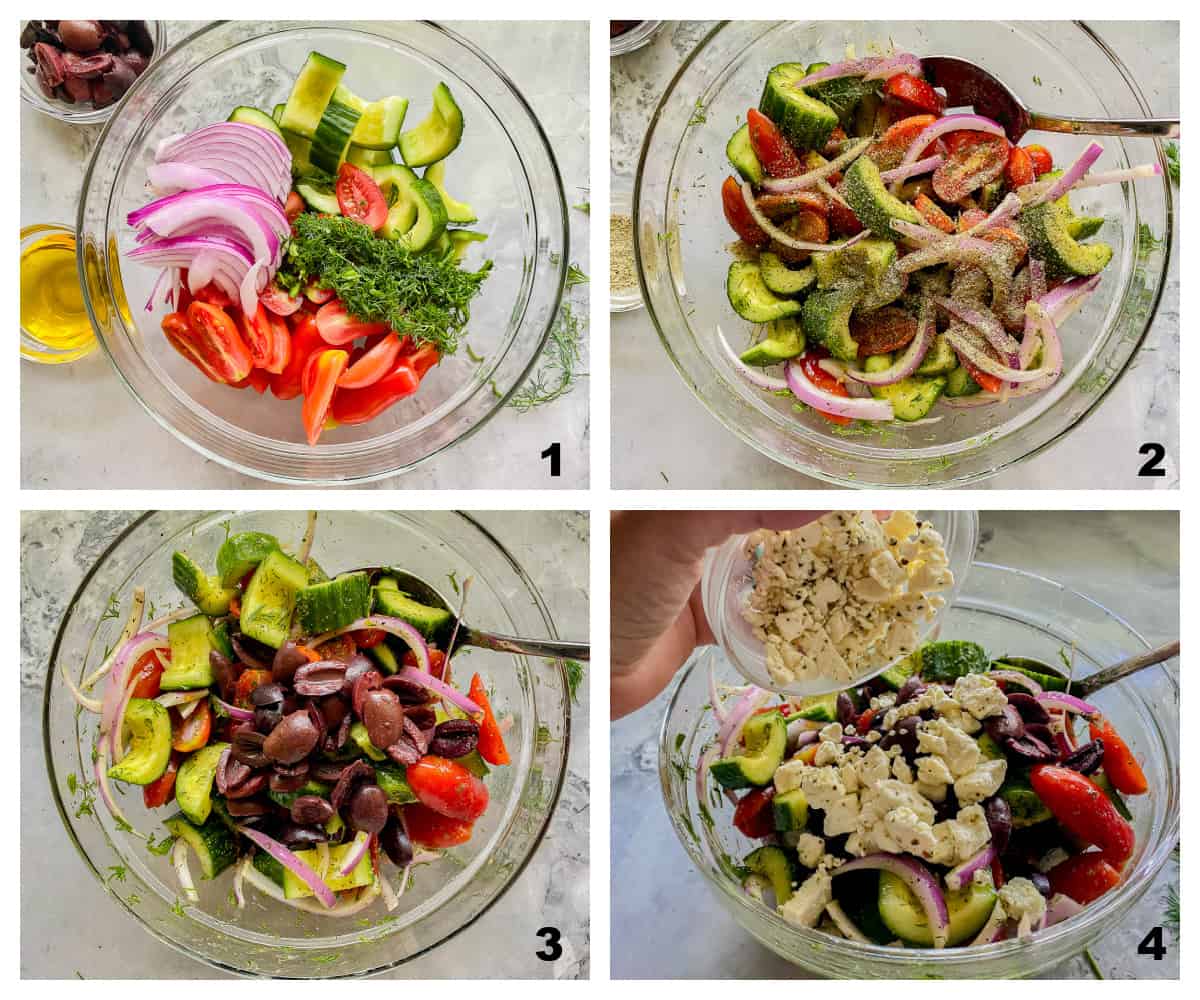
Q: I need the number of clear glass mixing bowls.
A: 4